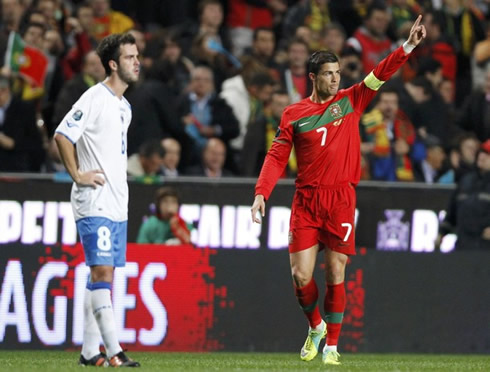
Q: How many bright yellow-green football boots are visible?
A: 2